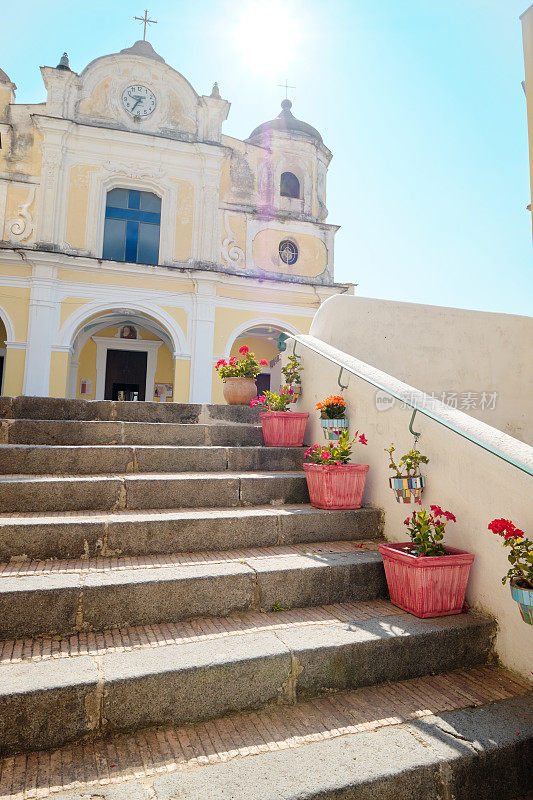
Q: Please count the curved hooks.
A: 3